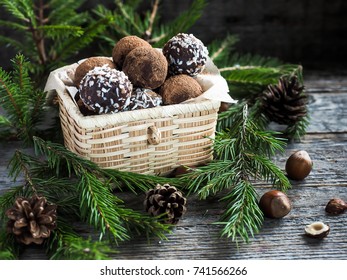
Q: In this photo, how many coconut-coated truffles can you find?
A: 3